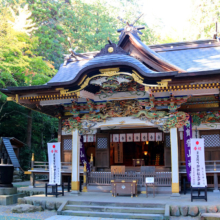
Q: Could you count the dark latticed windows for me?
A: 4